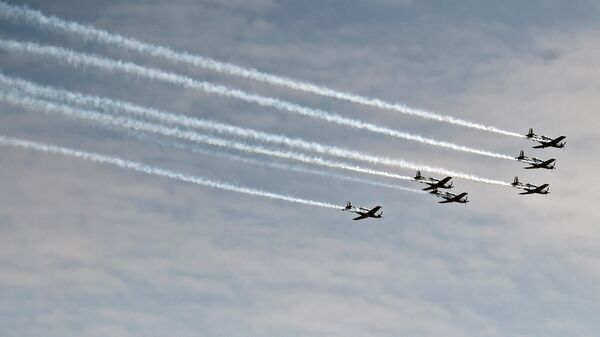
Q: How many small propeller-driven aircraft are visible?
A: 6